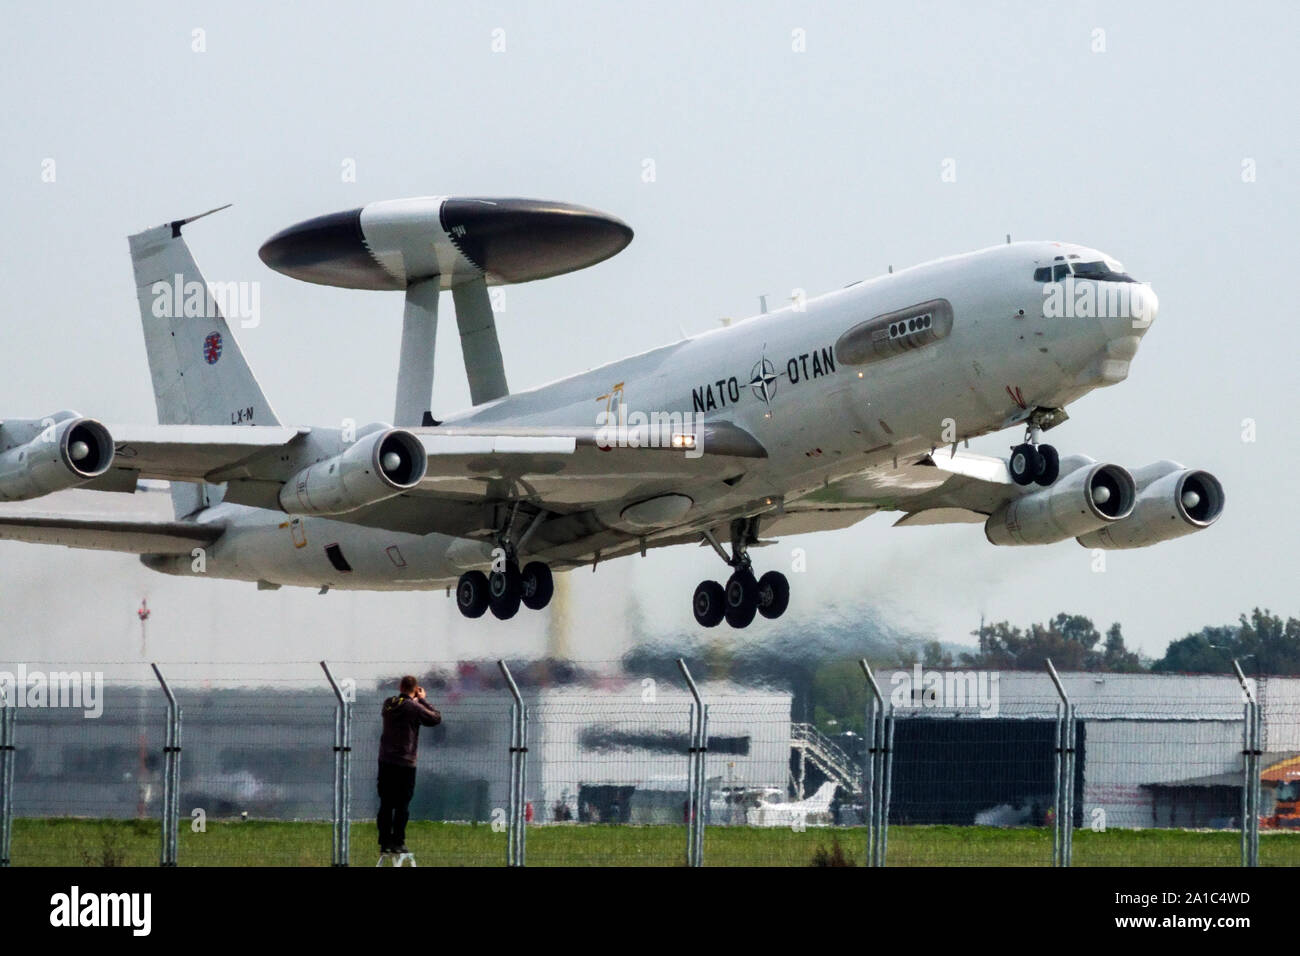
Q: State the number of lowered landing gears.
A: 3